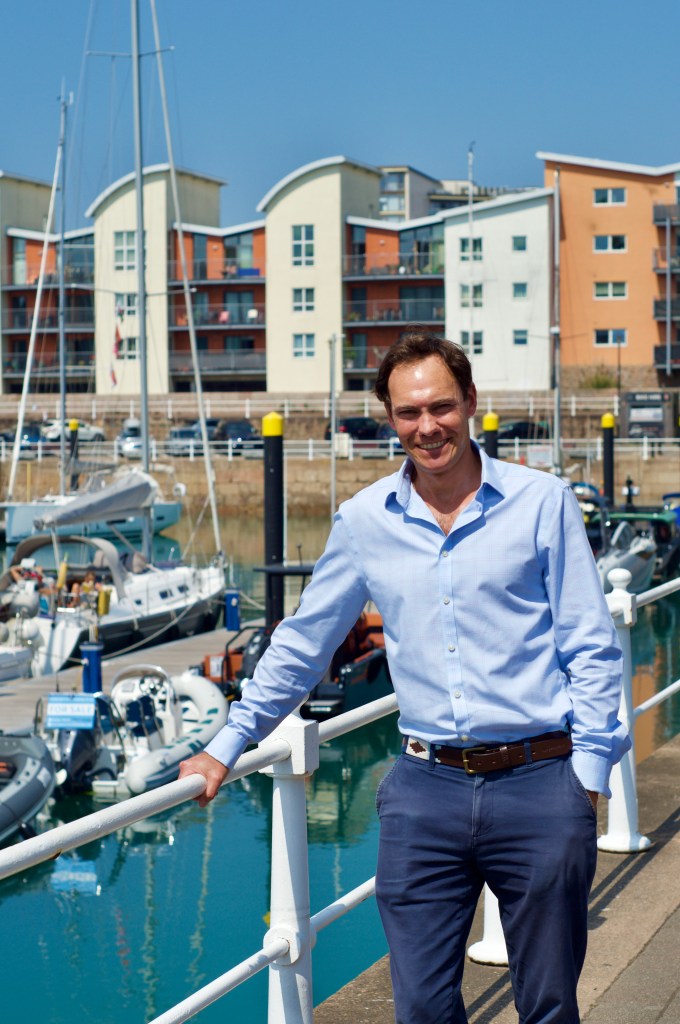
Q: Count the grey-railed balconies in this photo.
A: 13